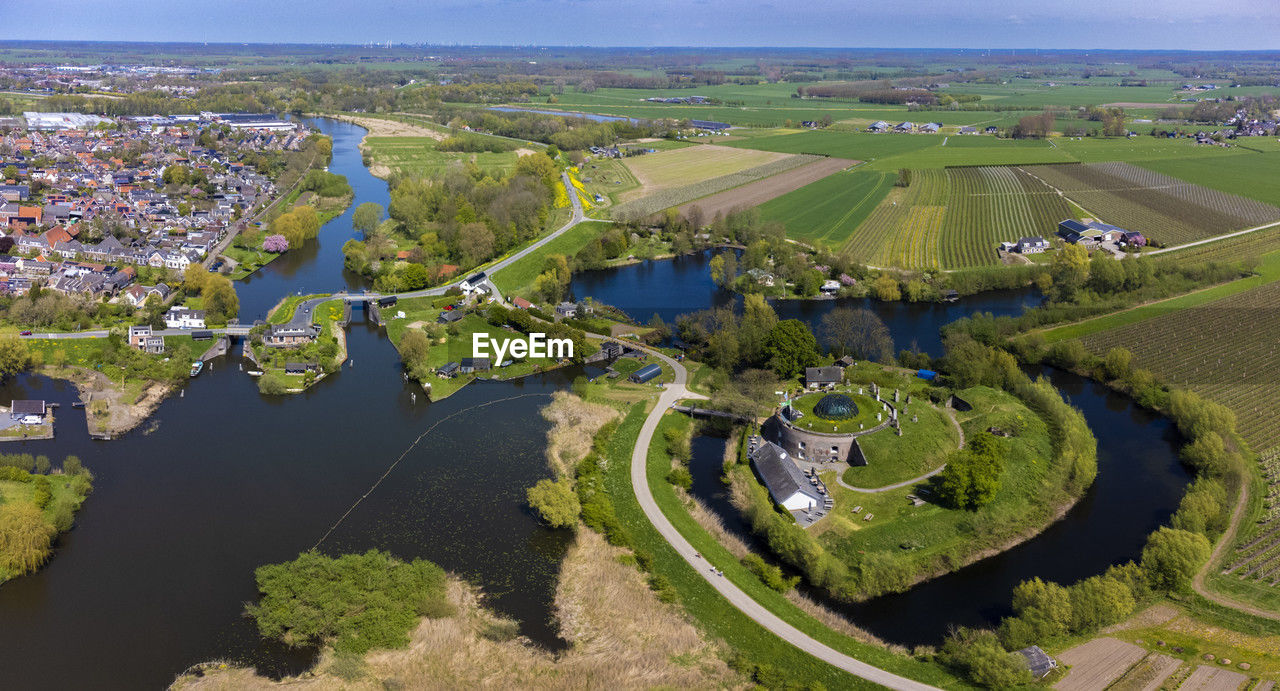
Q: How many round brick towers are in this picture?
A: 1